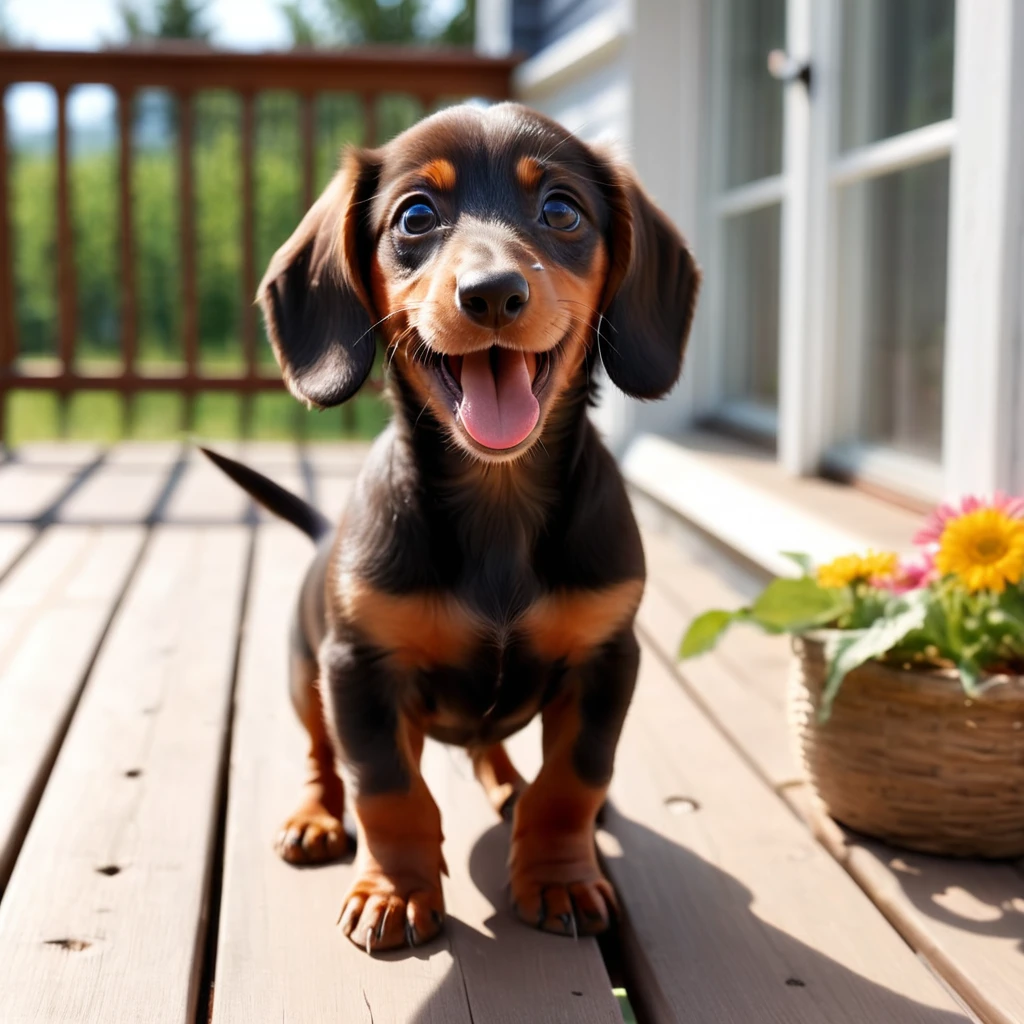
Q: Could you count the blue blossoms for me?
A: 0